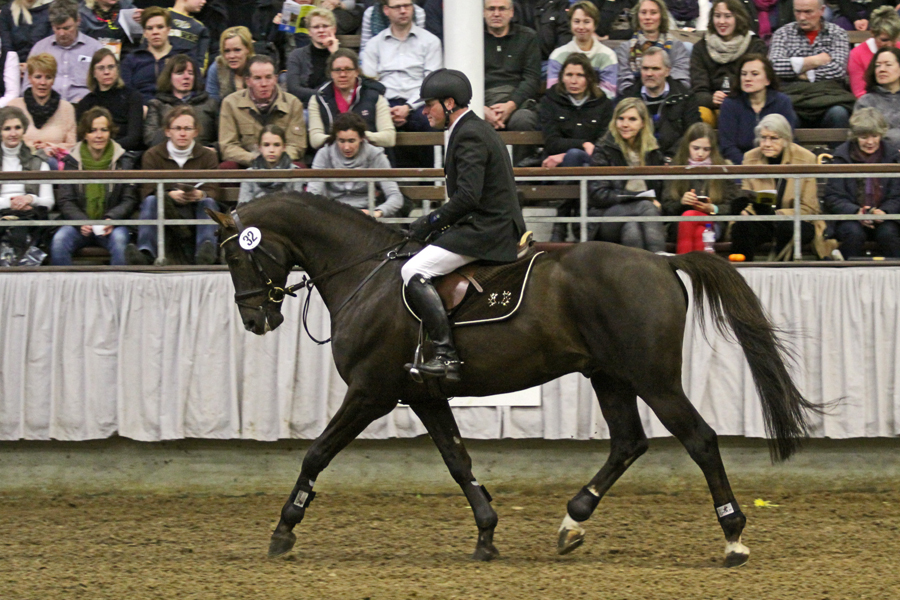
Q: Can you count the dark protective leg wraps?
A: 4